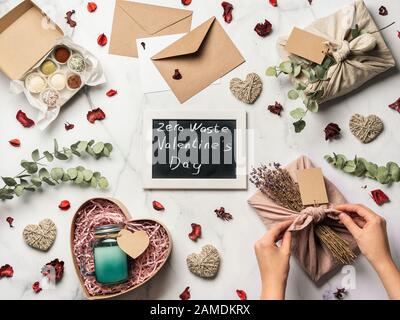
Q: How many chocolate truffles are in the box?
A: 7